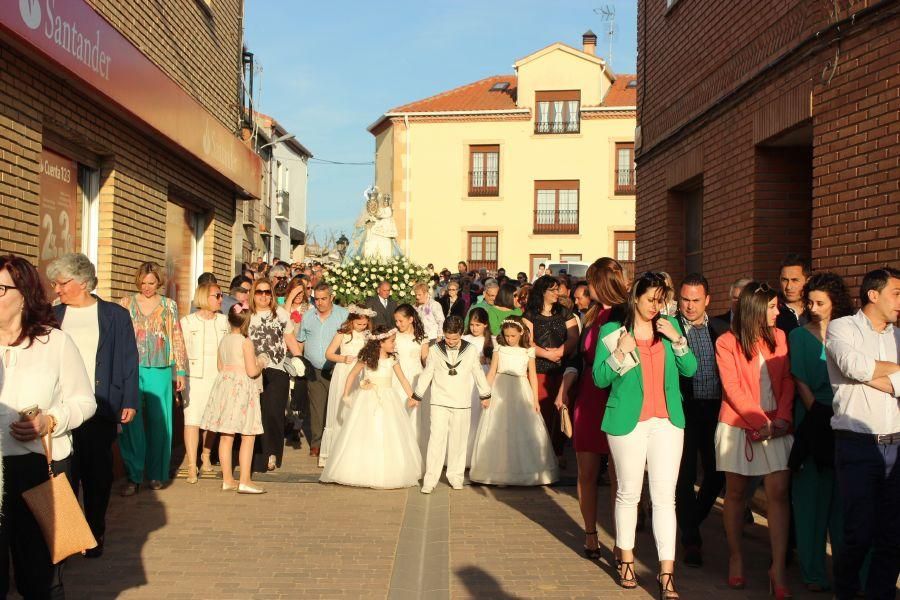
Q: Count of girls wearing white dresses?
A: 5